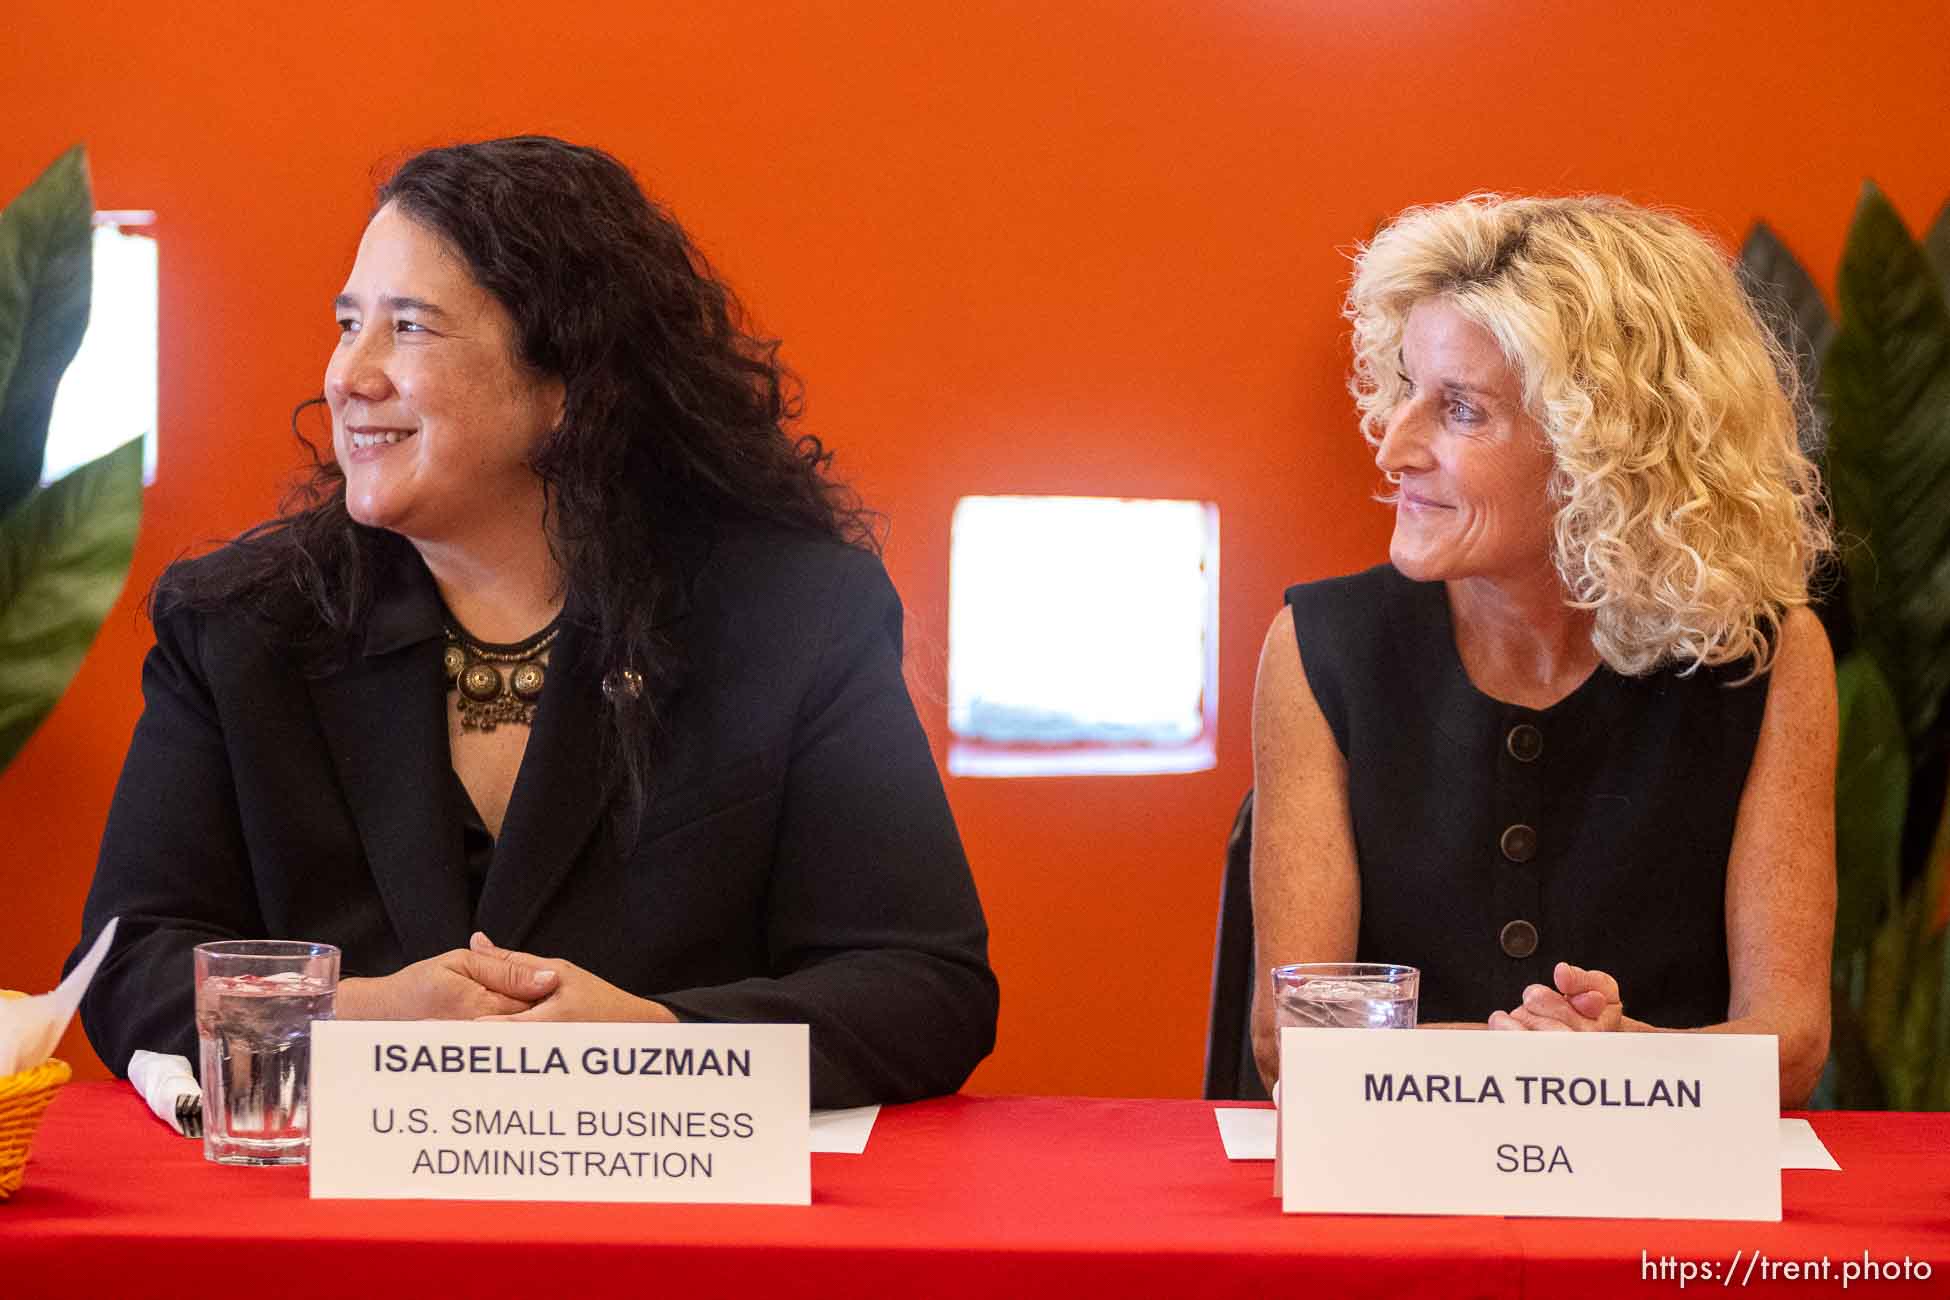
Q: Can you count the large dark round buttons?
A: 3